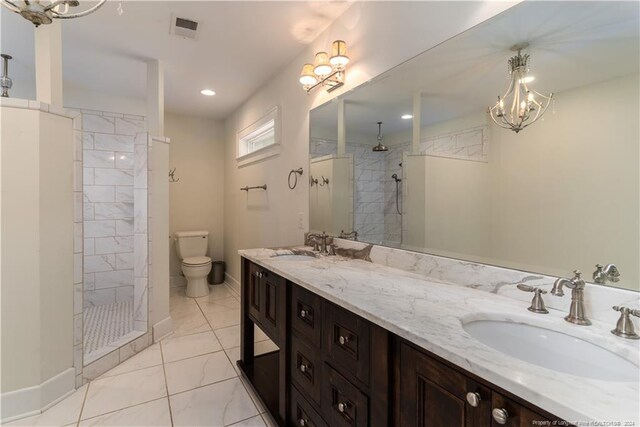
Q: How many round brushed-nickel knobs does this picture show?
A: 9